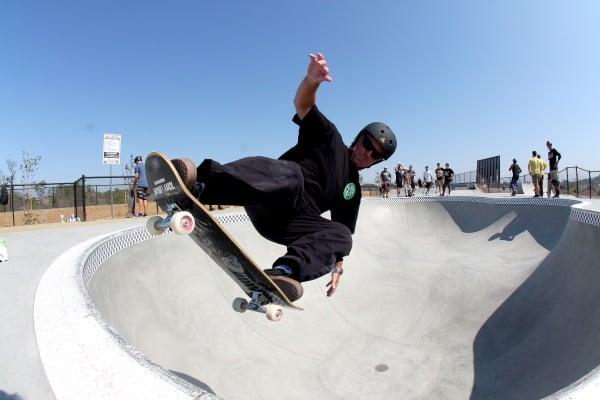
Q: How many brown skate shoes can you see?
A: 2